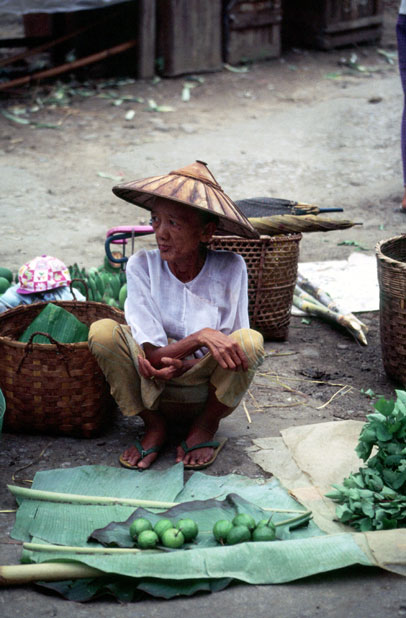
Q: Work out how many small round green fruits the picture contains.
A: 10